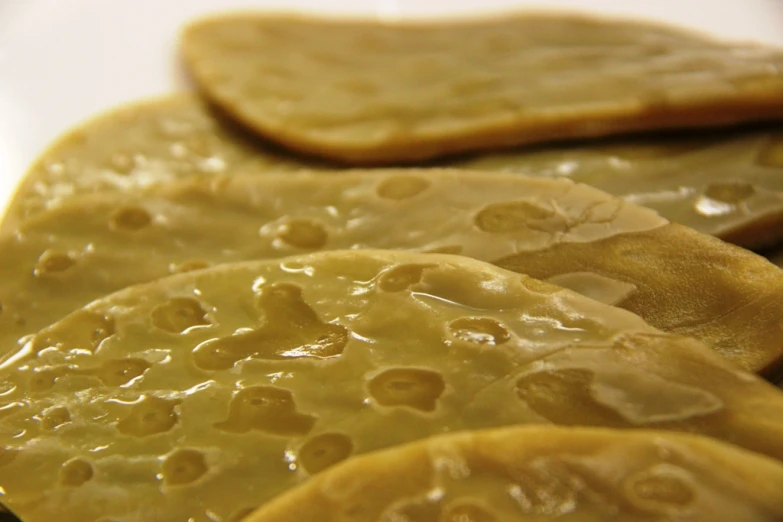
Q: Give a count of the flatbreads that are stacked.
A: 5